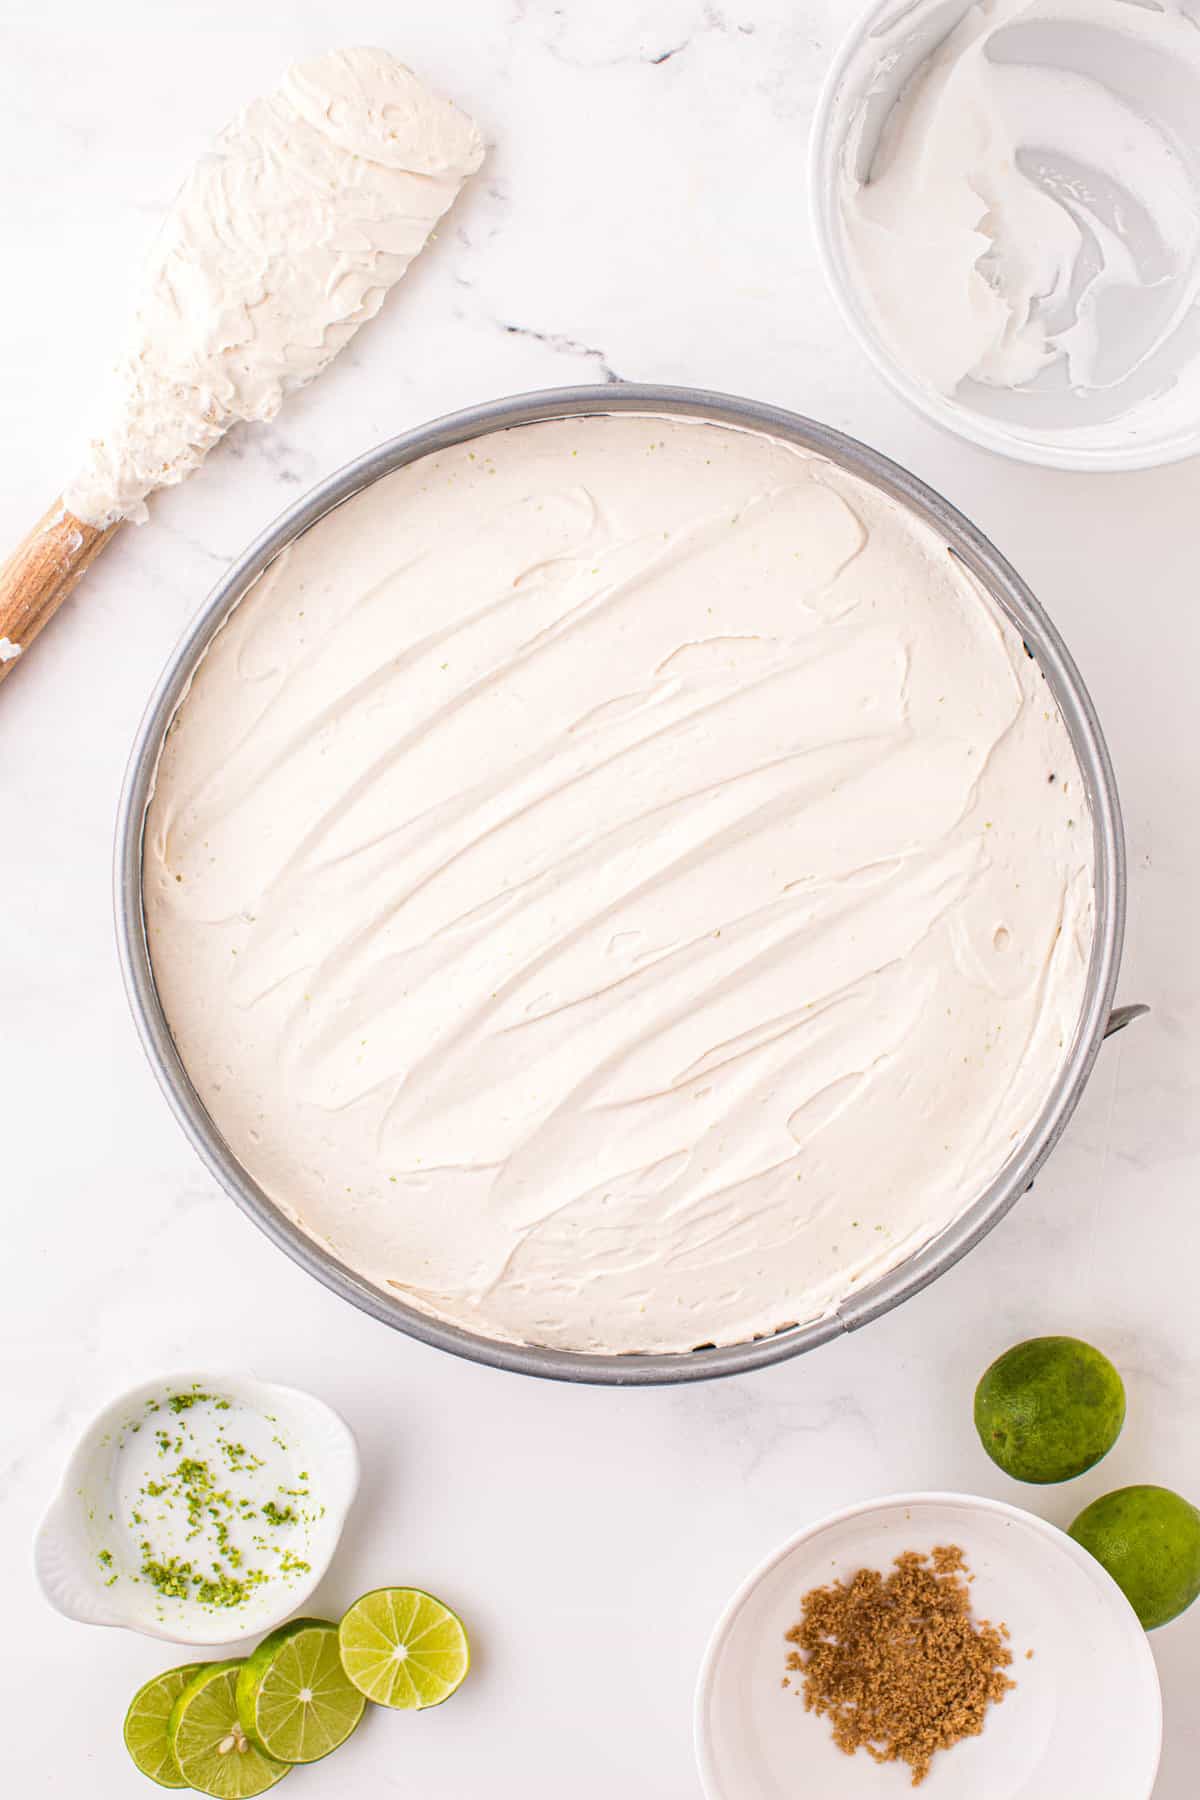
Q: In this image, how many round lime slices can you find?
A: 4